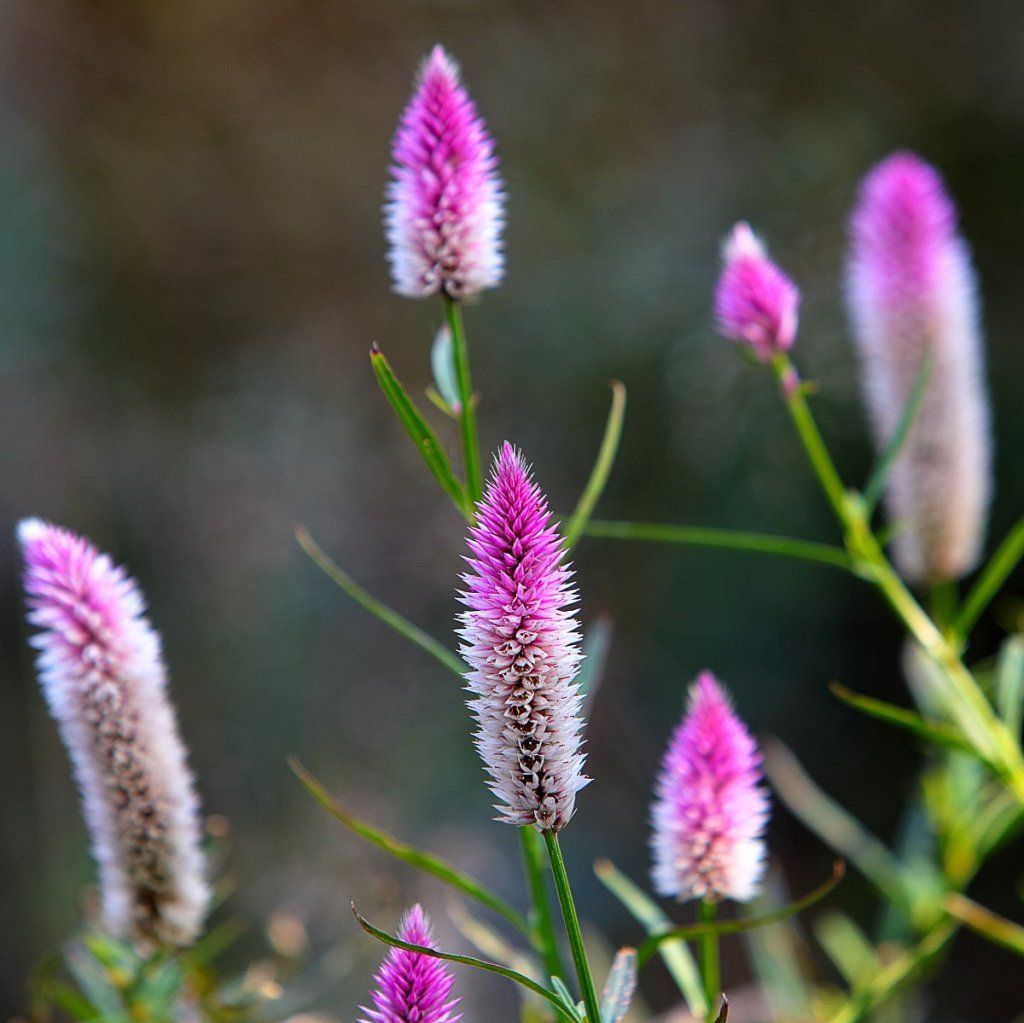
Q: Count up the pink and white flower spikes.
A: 7